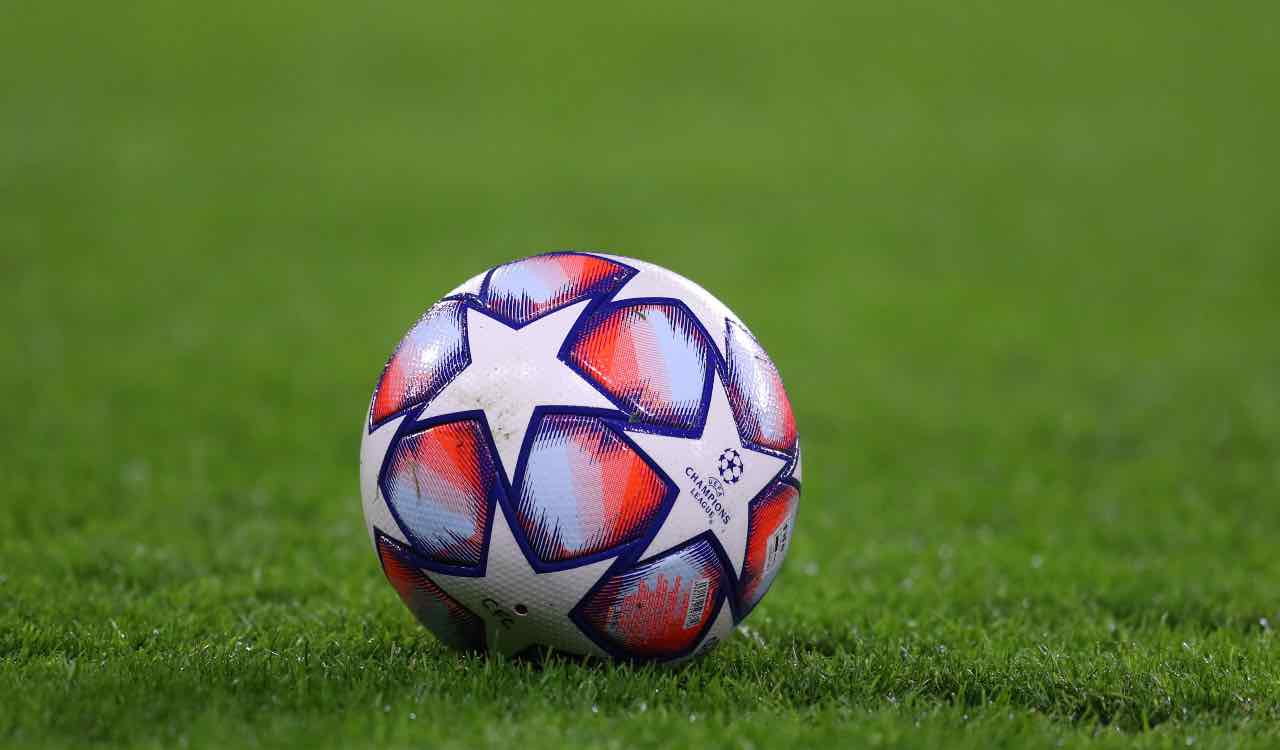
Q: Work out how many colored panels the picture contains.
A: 9